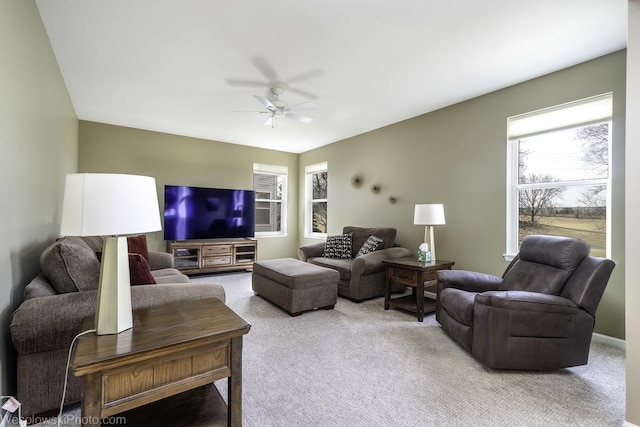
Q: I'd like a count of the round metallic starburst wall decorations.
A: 3